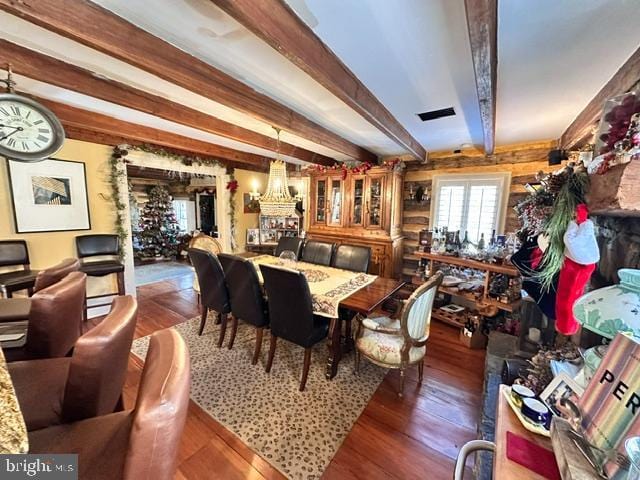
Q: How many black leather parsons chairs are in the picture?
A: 6